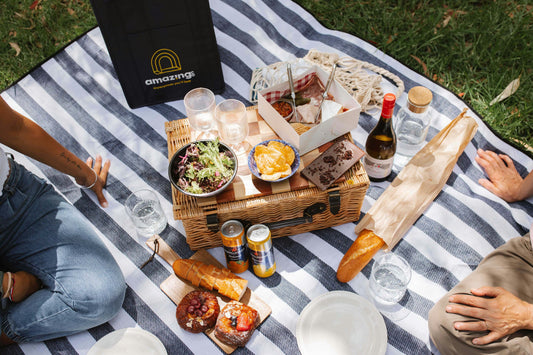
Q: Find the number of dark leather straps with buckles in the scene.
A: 2